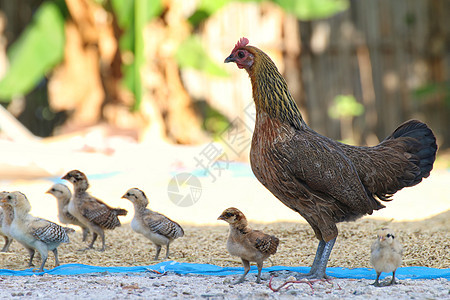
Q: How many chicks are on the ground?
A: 7